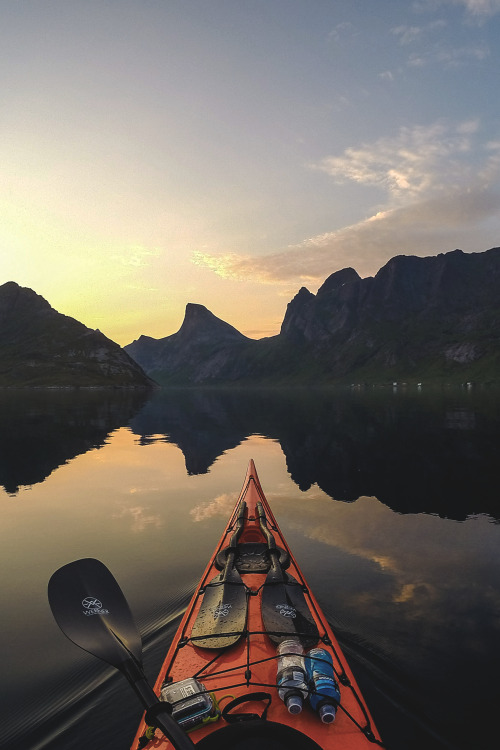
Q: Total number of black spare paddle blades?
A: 2